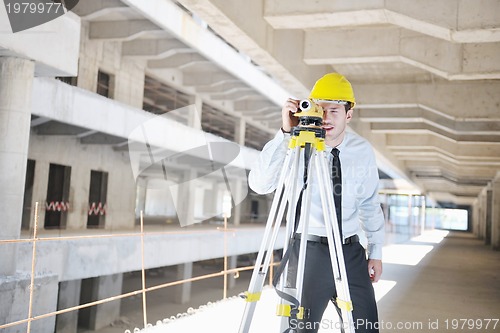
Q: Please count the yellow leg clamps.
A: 3